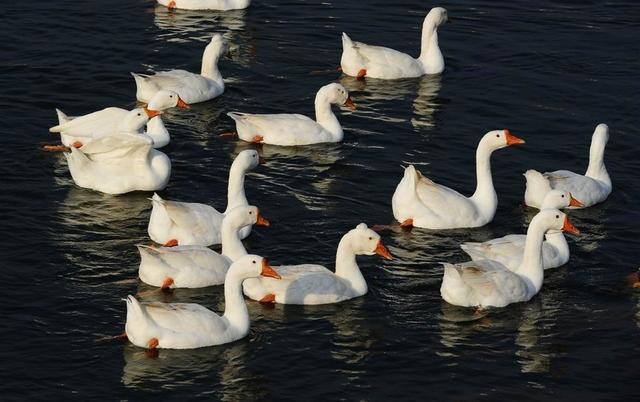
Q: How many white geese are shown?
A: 14